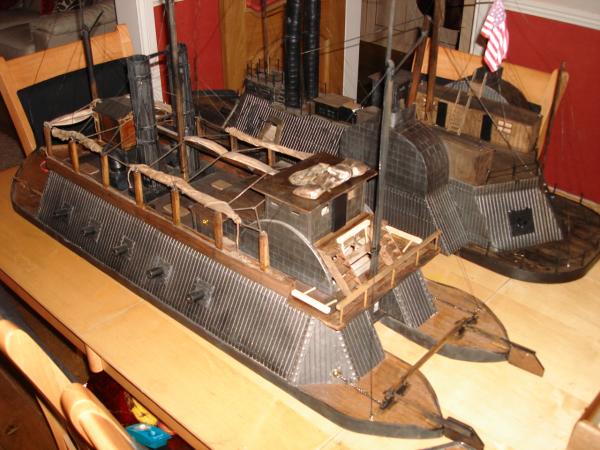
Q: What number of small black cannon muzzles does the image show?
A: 5